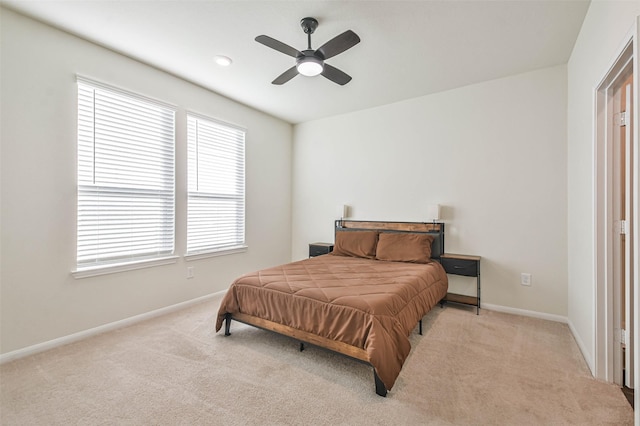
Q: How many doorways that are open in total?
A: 1